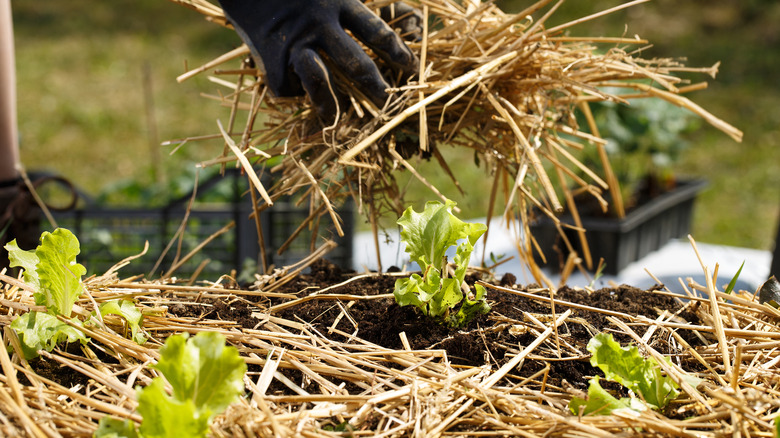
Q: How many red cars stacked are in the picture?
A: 0